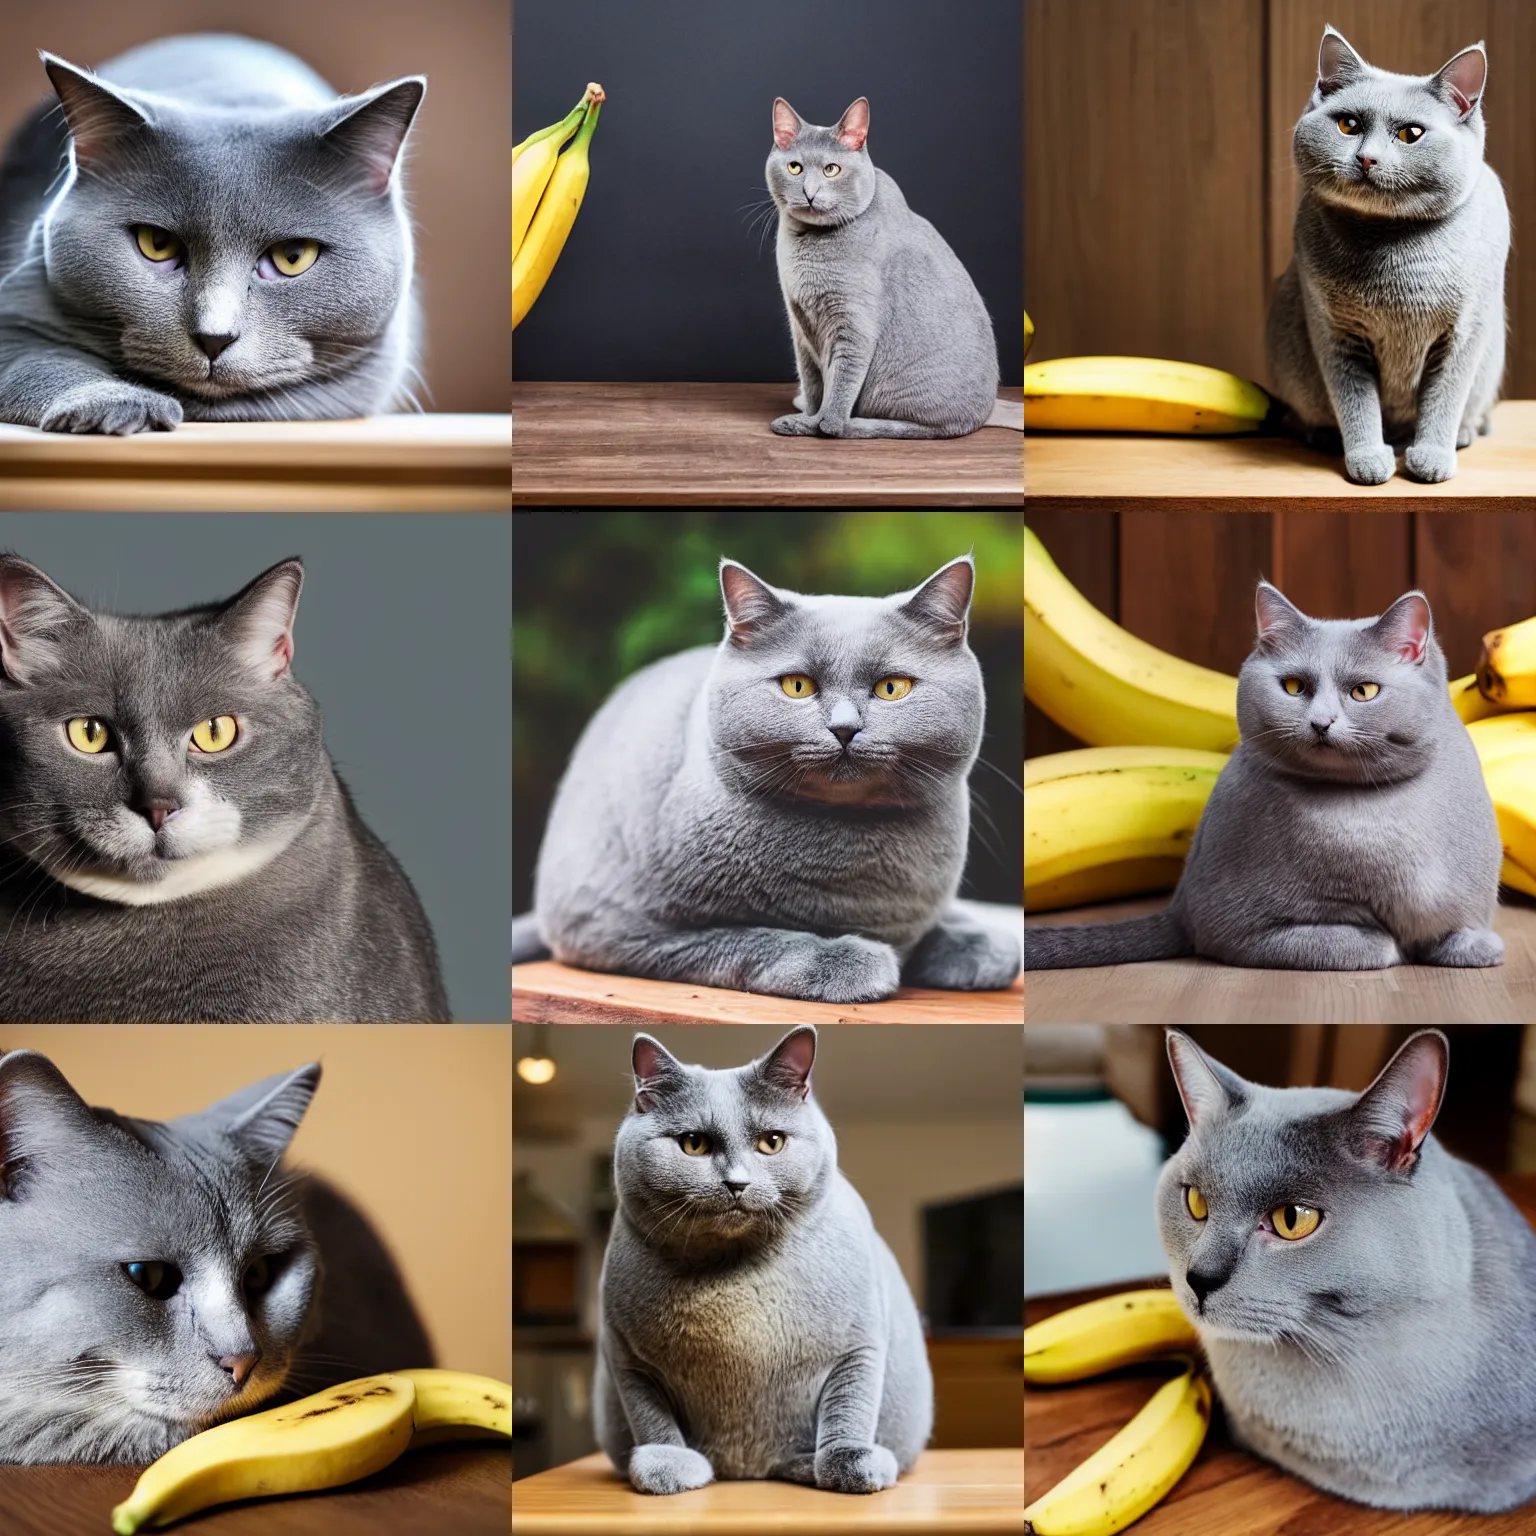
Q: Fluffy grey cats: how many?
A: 9